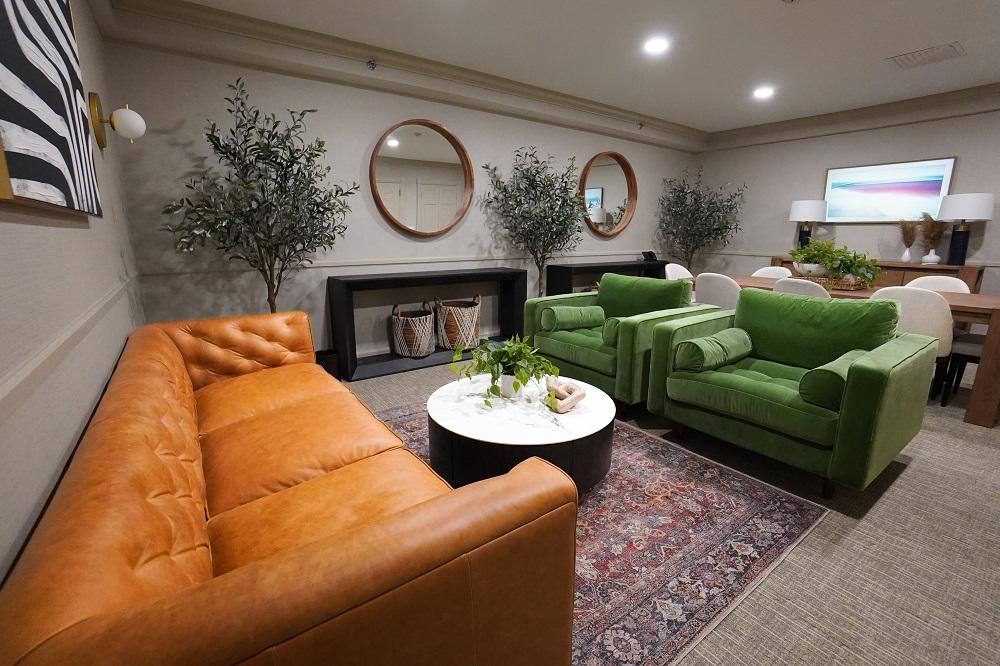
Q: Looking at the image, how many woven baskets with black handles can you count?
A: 2